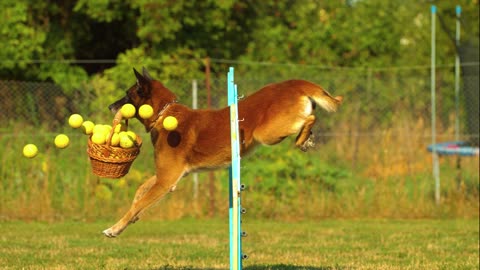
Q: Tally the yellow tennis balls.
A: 14